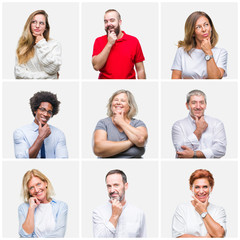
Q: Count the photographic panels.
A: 9